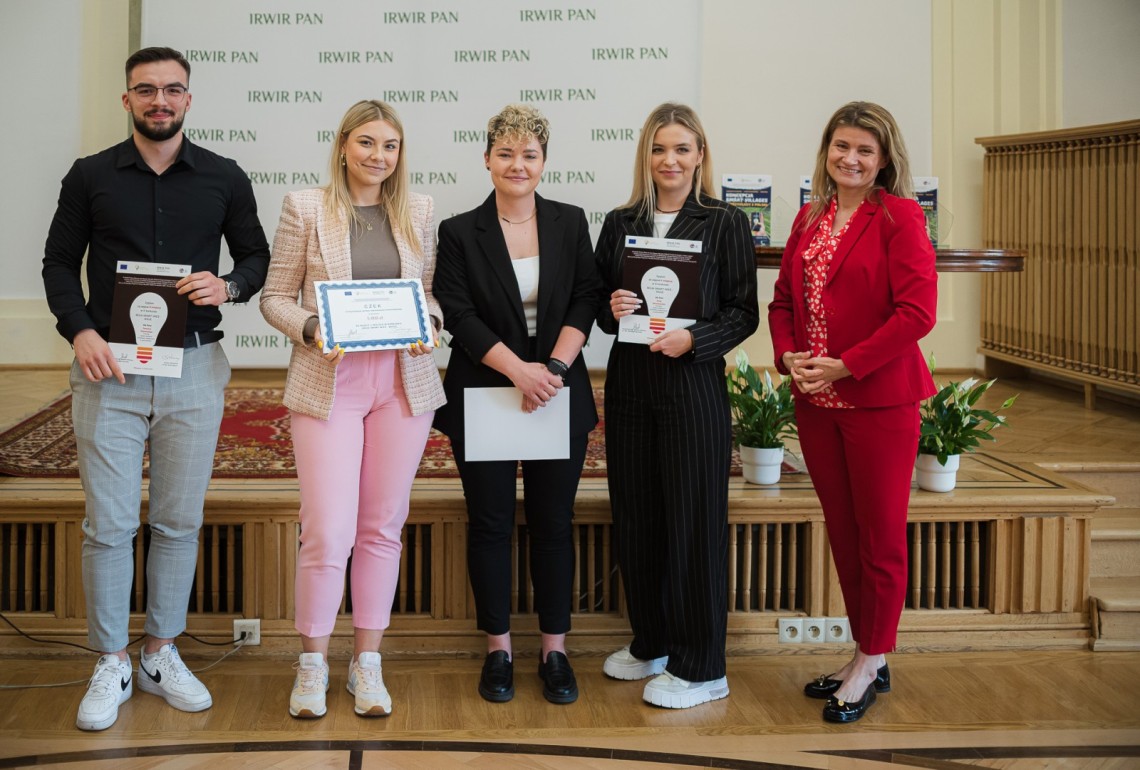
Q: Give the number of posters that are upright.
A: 3